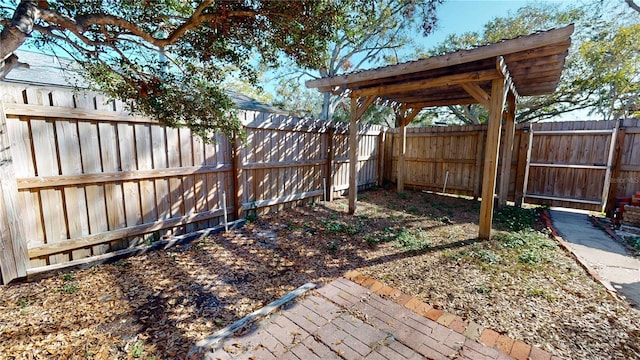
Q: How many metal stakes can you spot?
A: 3